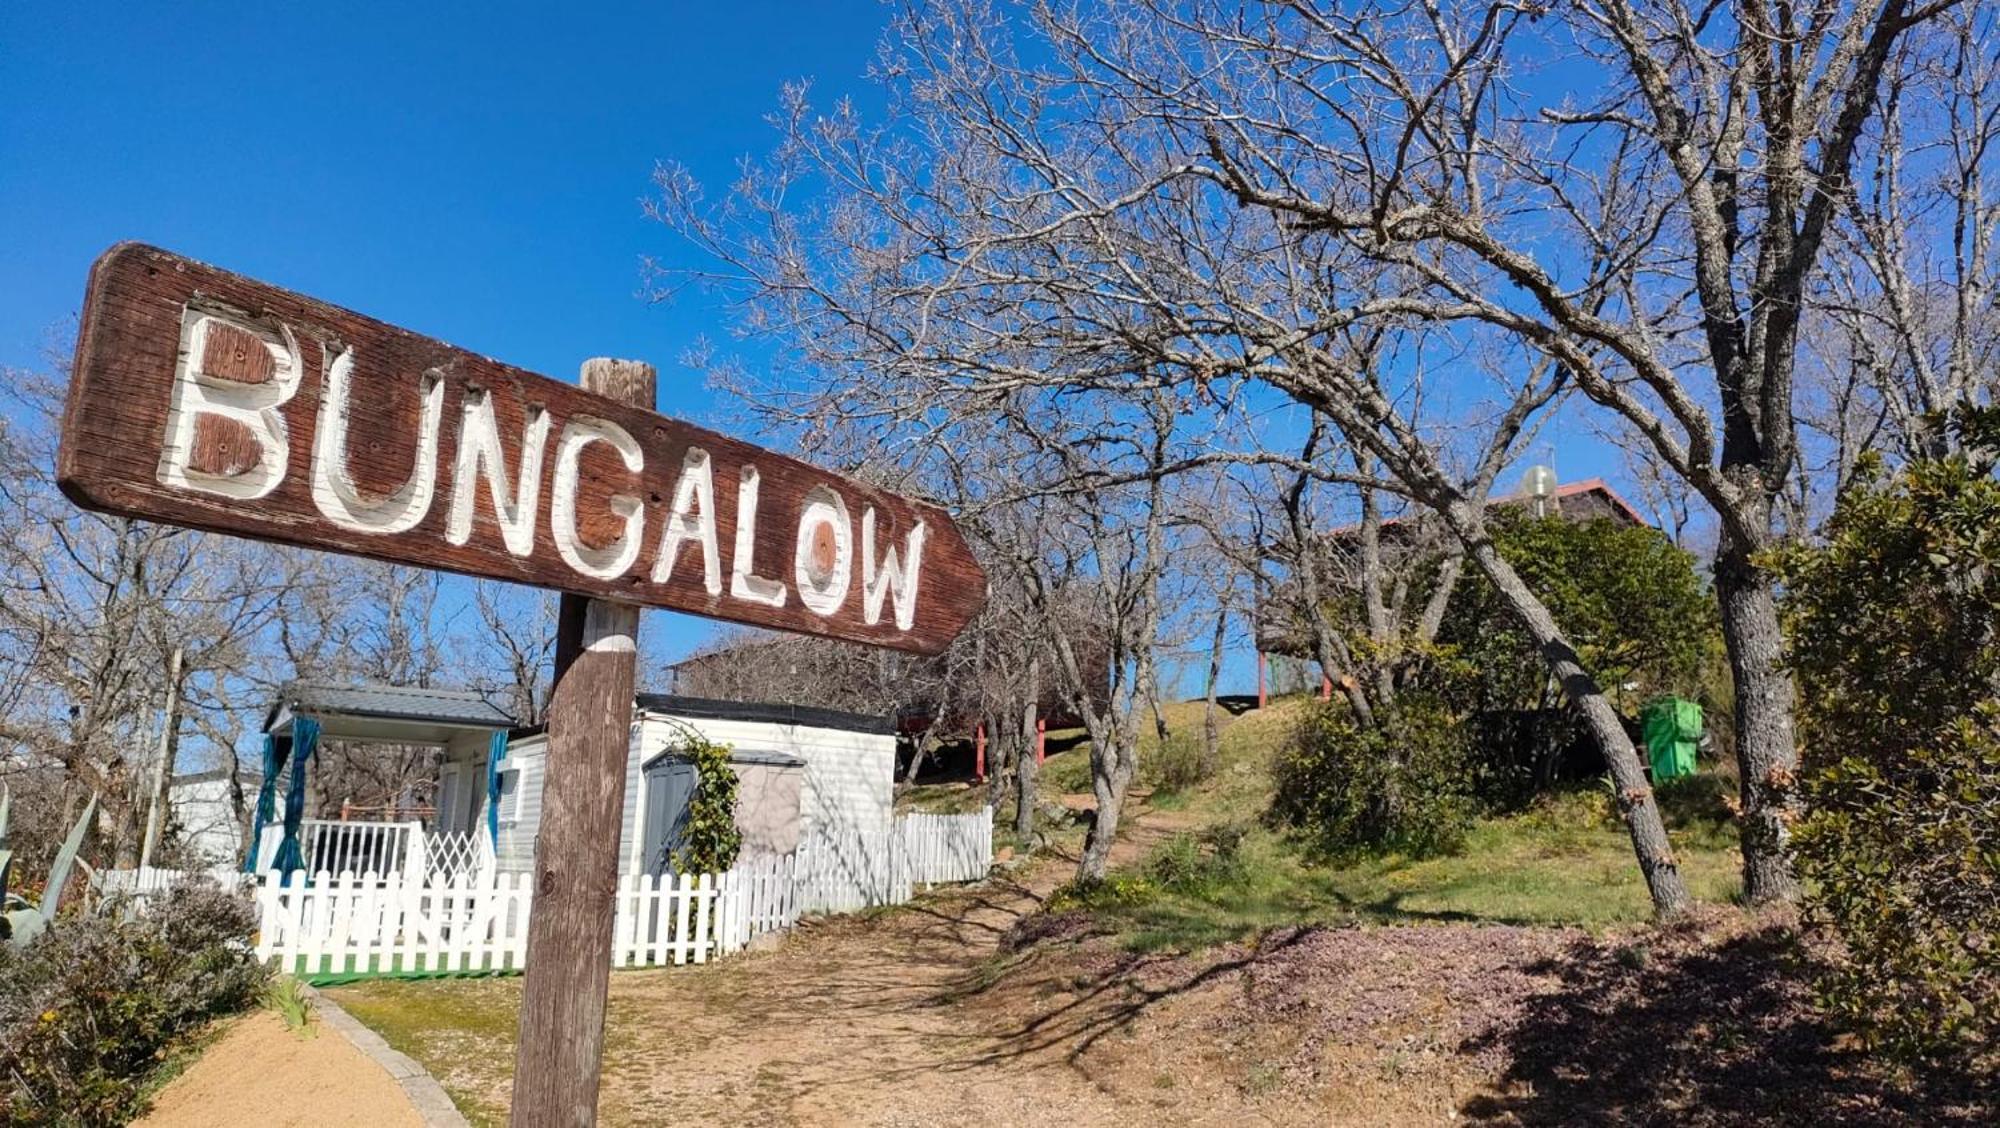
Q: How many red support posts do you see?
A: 4